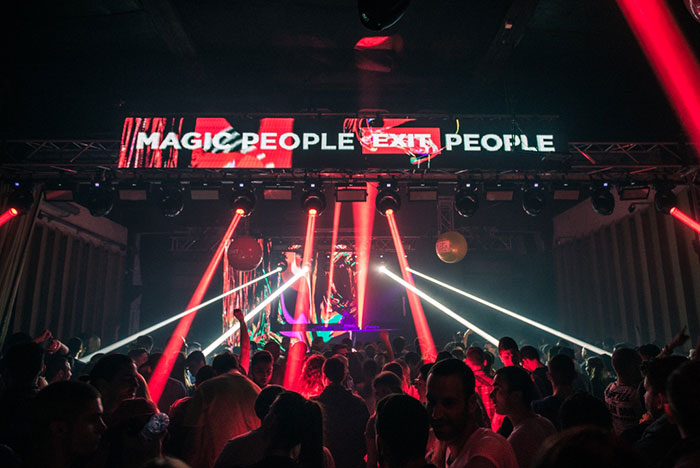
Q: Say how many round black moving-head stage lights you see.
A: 10